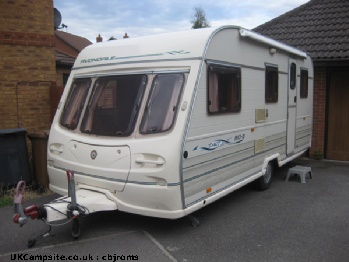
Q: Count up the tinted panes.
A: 7